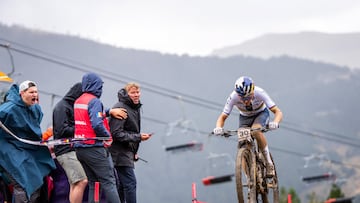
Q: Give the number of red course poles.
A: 3